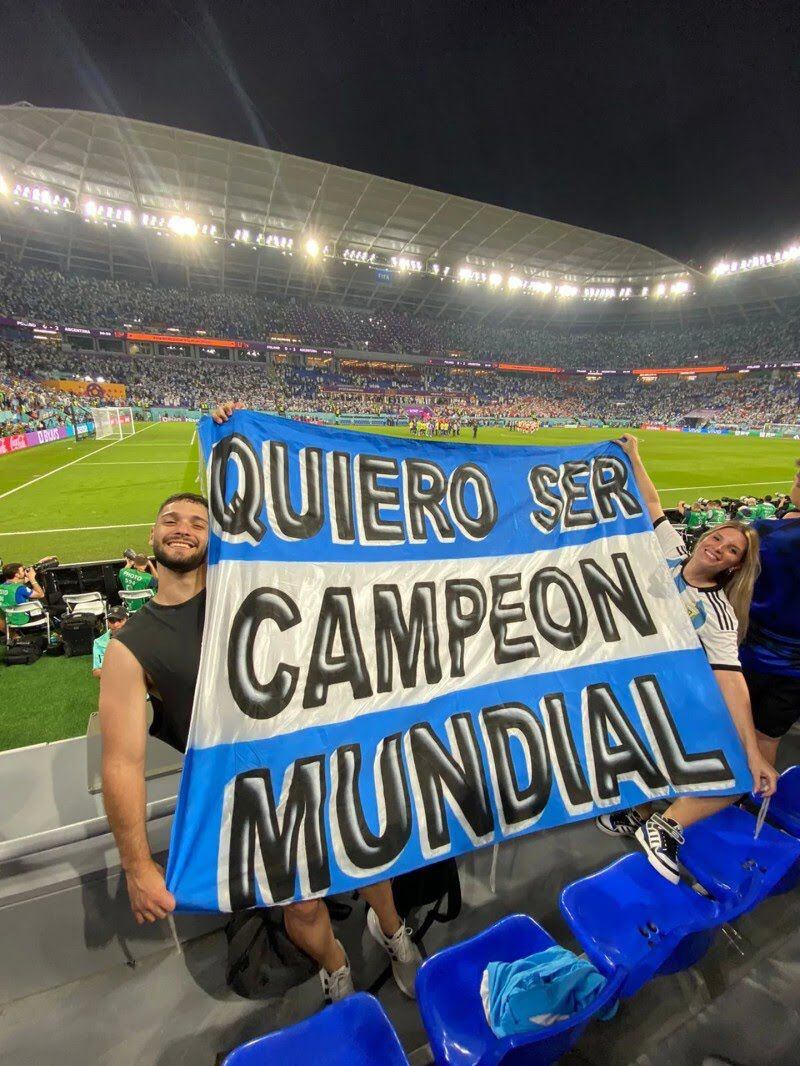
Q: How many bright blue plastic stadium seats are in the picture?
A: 5